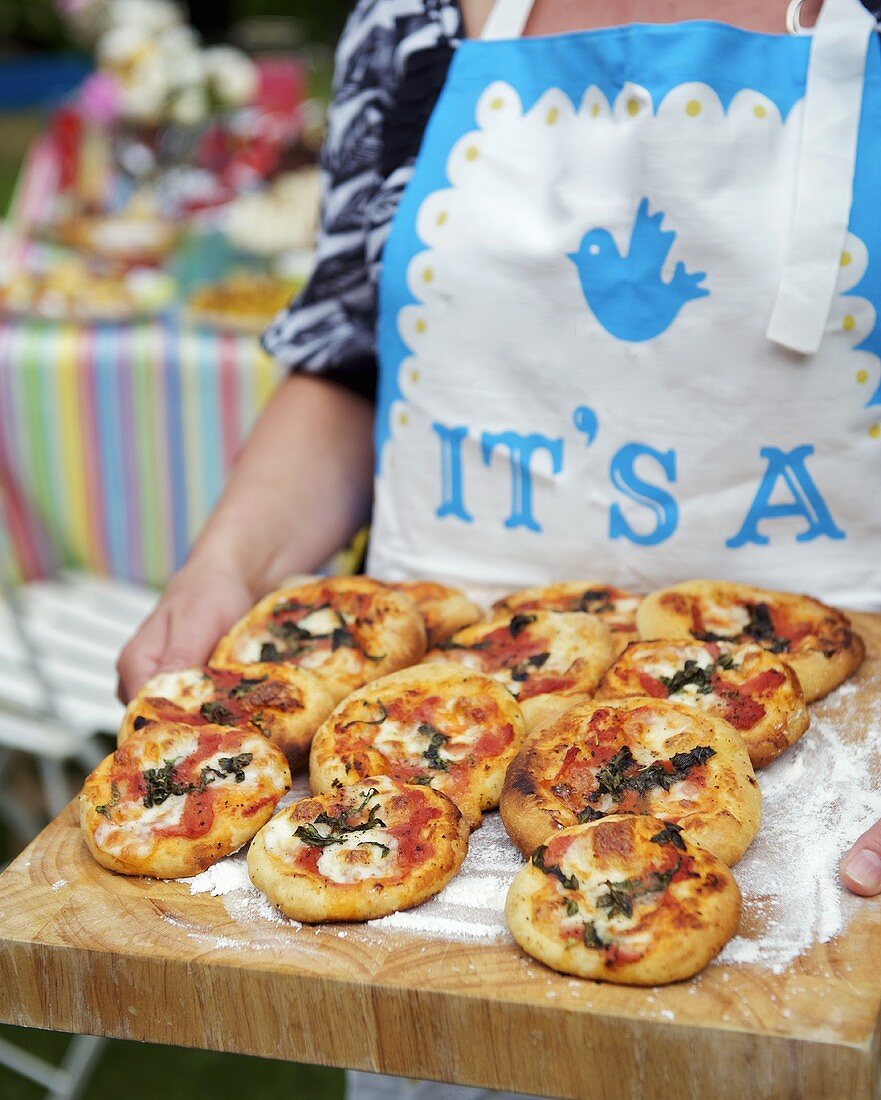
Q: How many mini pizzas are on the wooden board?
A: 12